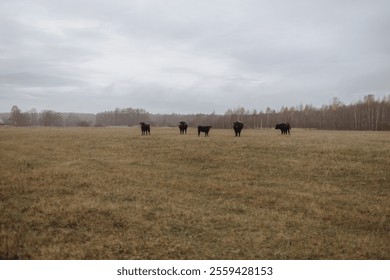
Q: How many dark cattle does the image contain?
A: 5